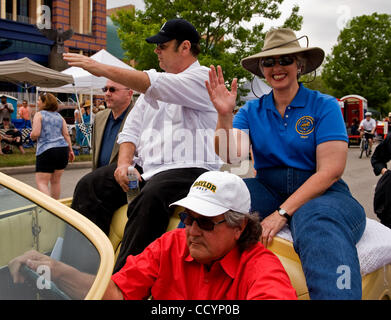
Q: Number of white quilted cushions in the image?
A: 1